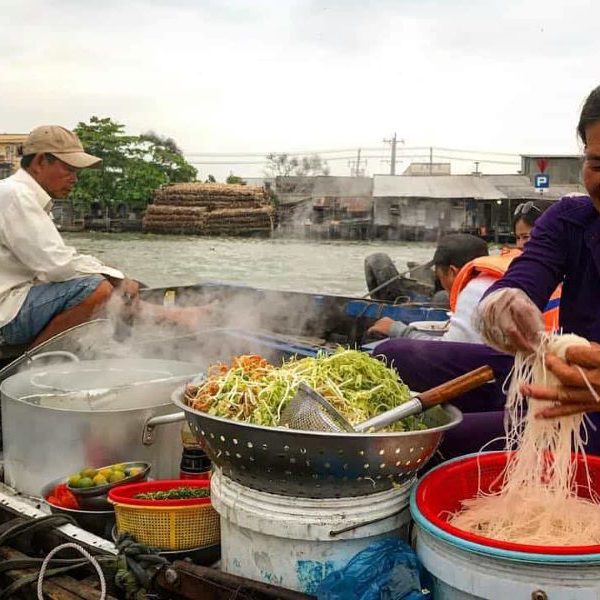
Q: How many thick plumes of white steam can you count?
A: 1